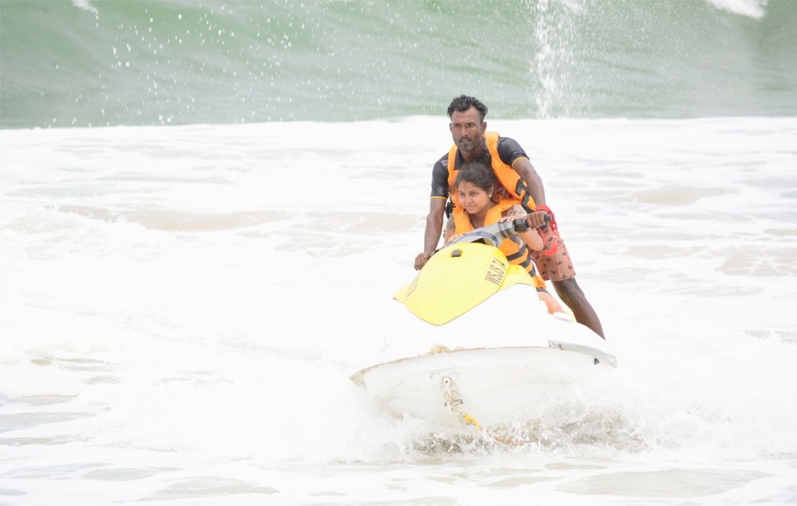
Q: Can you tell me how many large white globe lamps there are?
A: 0